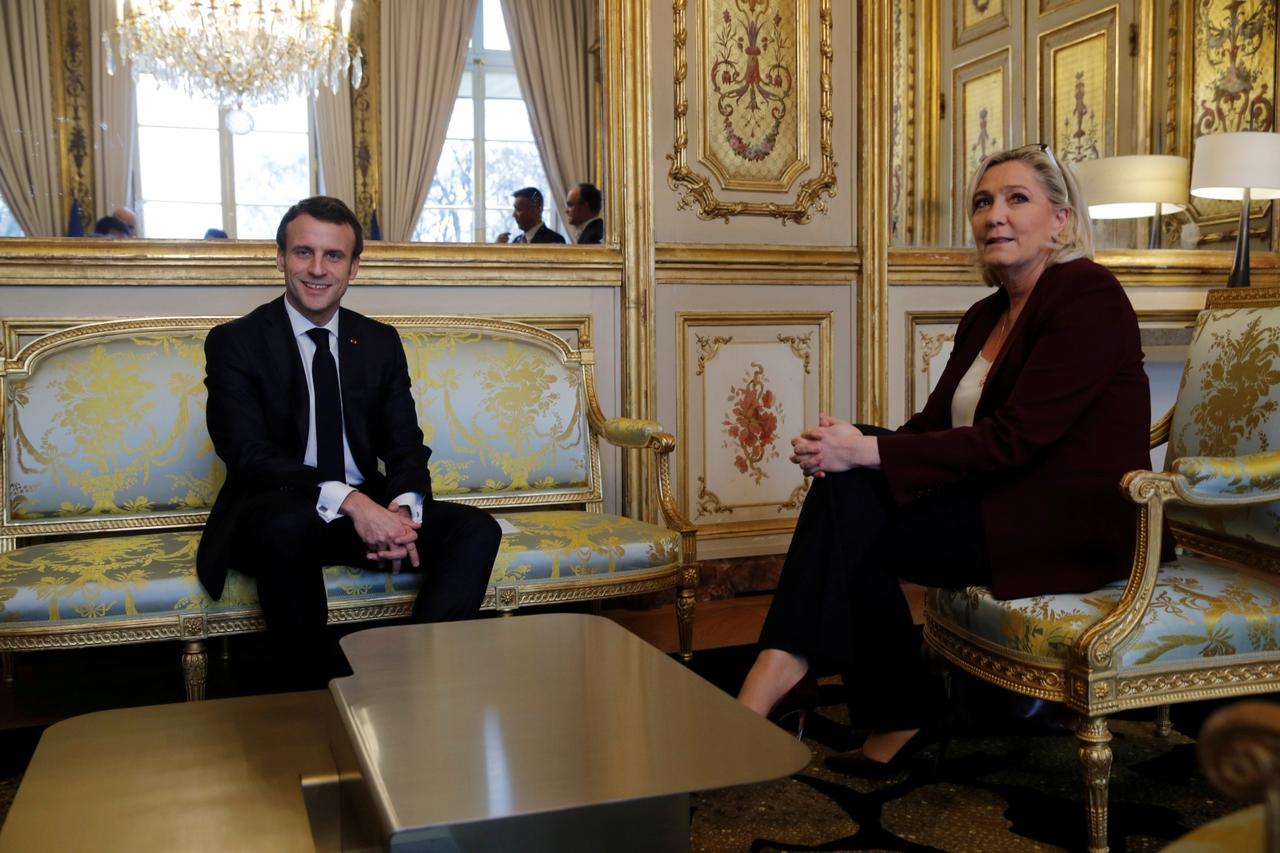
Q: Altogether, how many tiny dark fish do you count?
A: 0